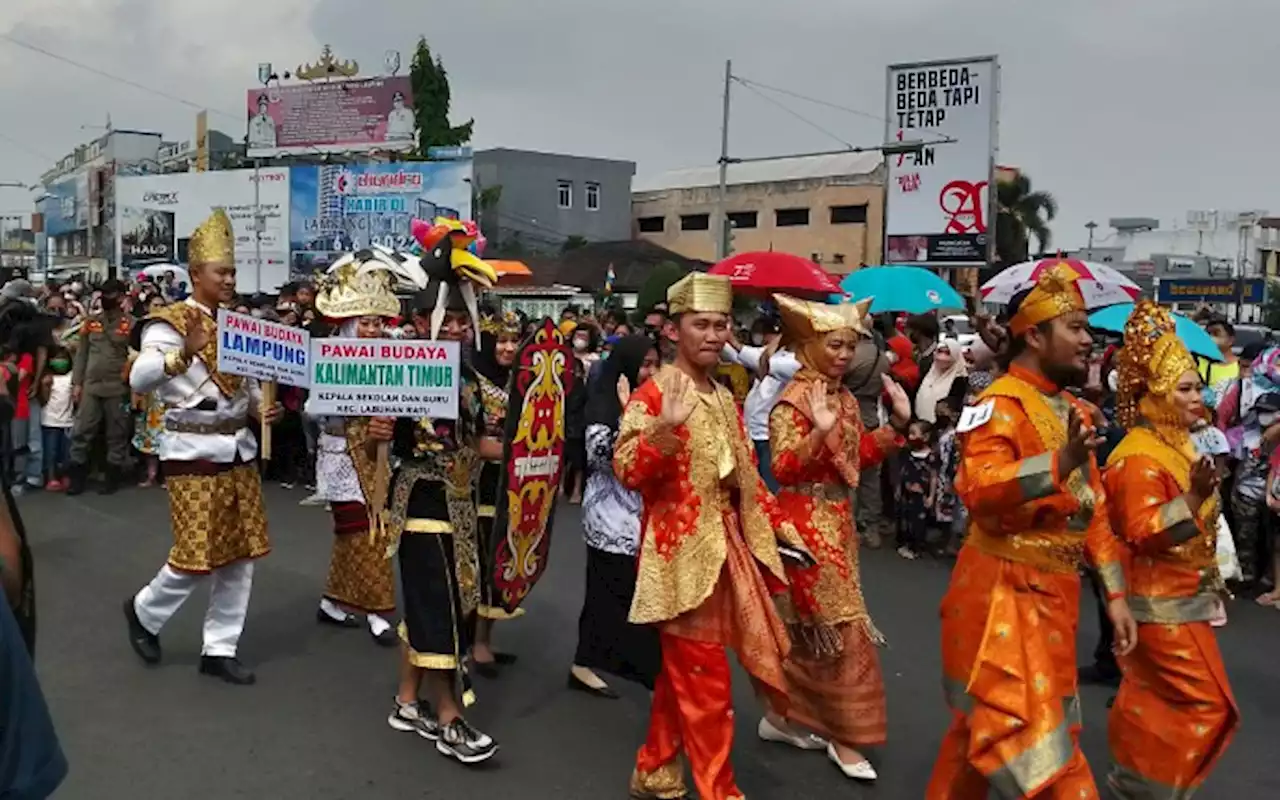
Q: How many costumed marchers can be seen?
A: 8